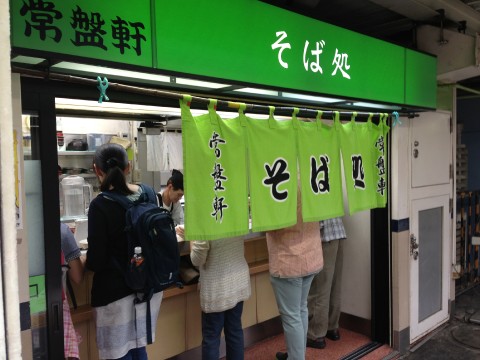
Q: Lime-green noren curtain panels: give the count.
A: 5